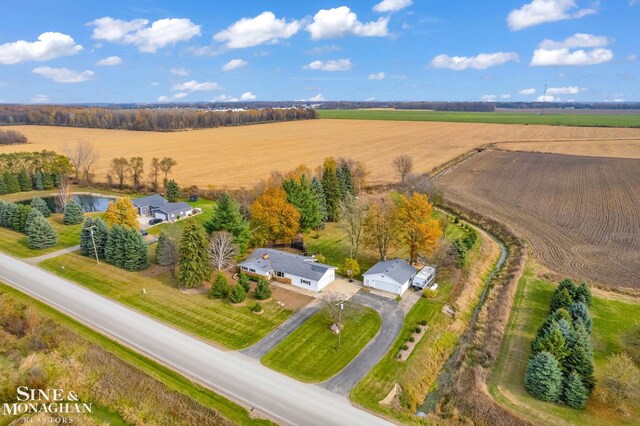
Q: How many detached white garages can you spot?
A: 1